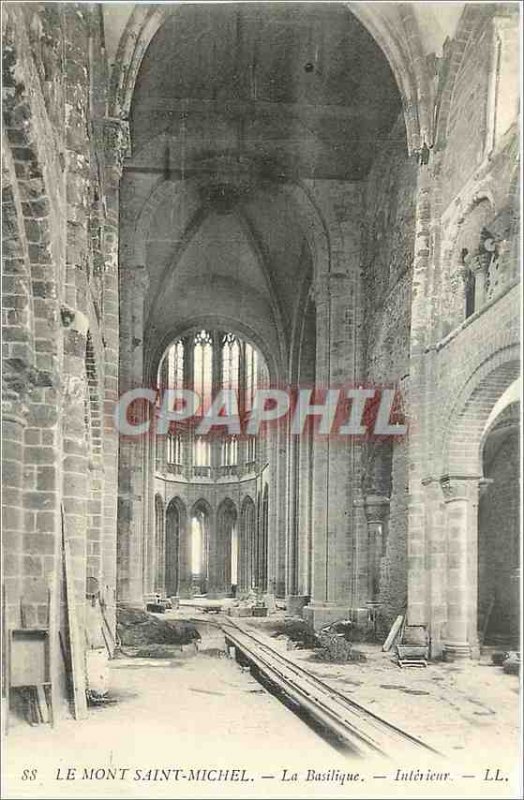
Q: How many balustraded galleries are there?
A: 1